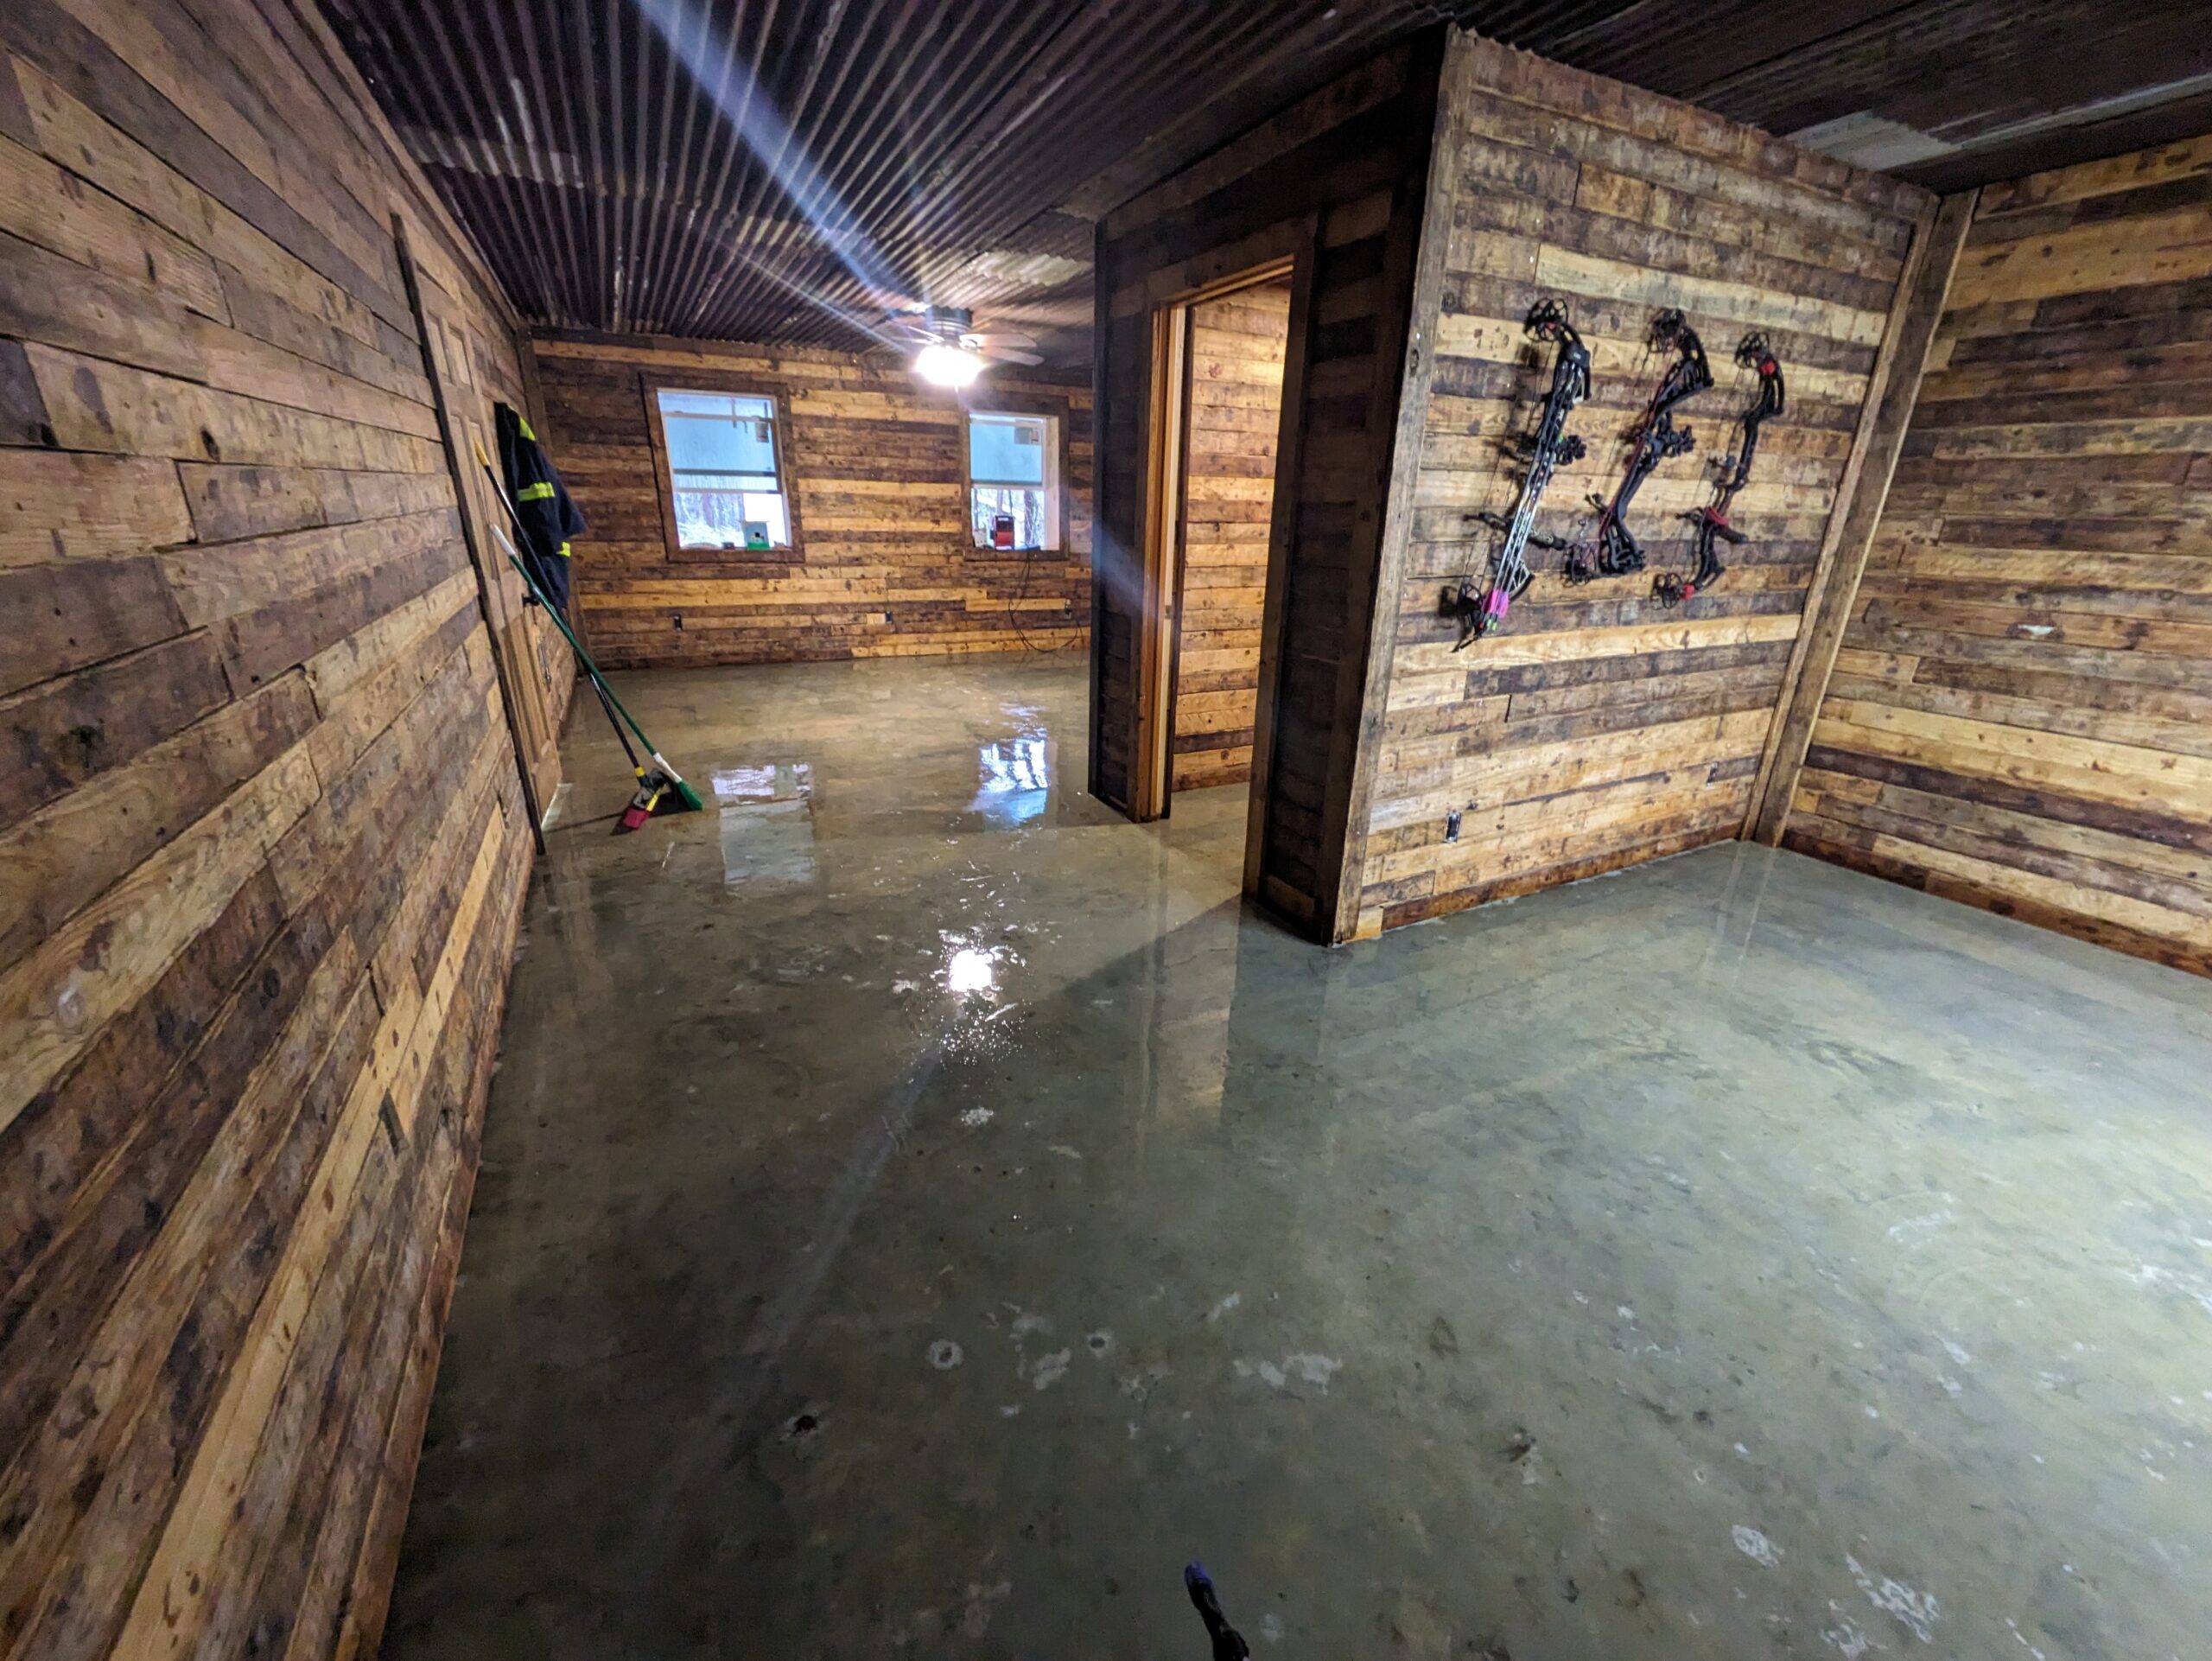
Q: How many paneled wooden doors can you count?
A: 1